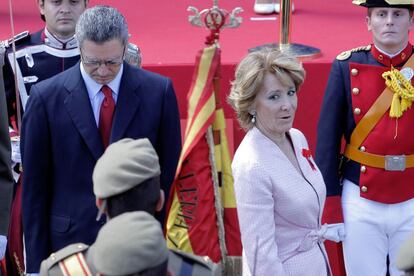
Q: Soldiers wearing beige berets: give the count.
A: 2